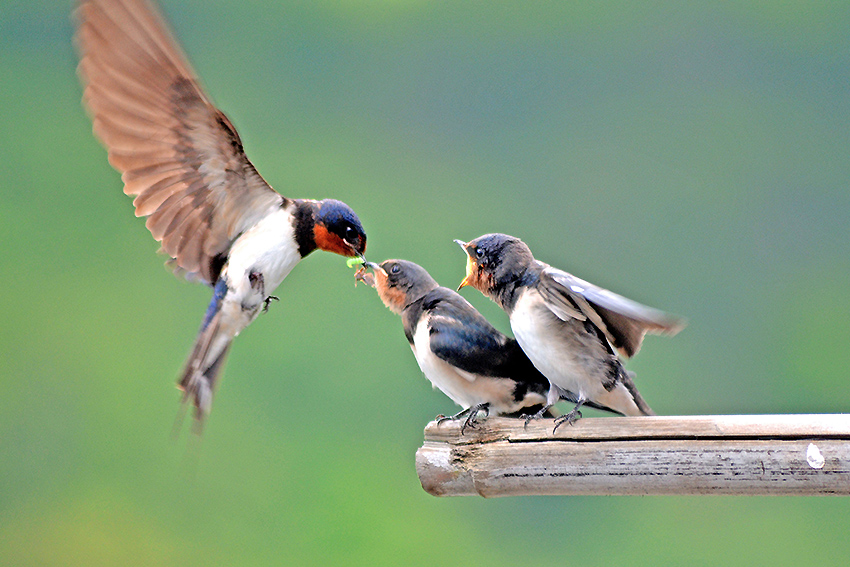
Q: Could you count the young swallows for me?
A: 2